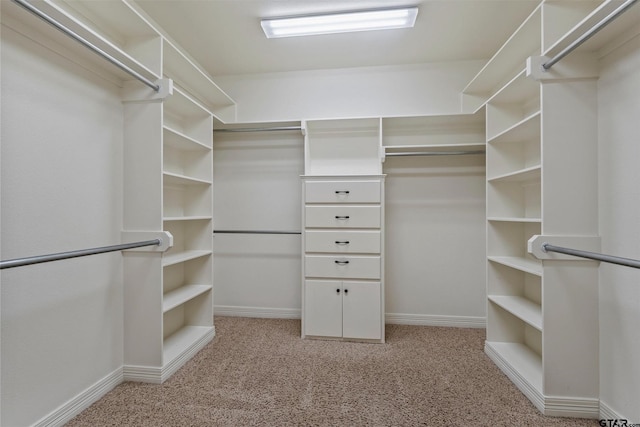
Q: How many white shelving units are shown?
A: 2